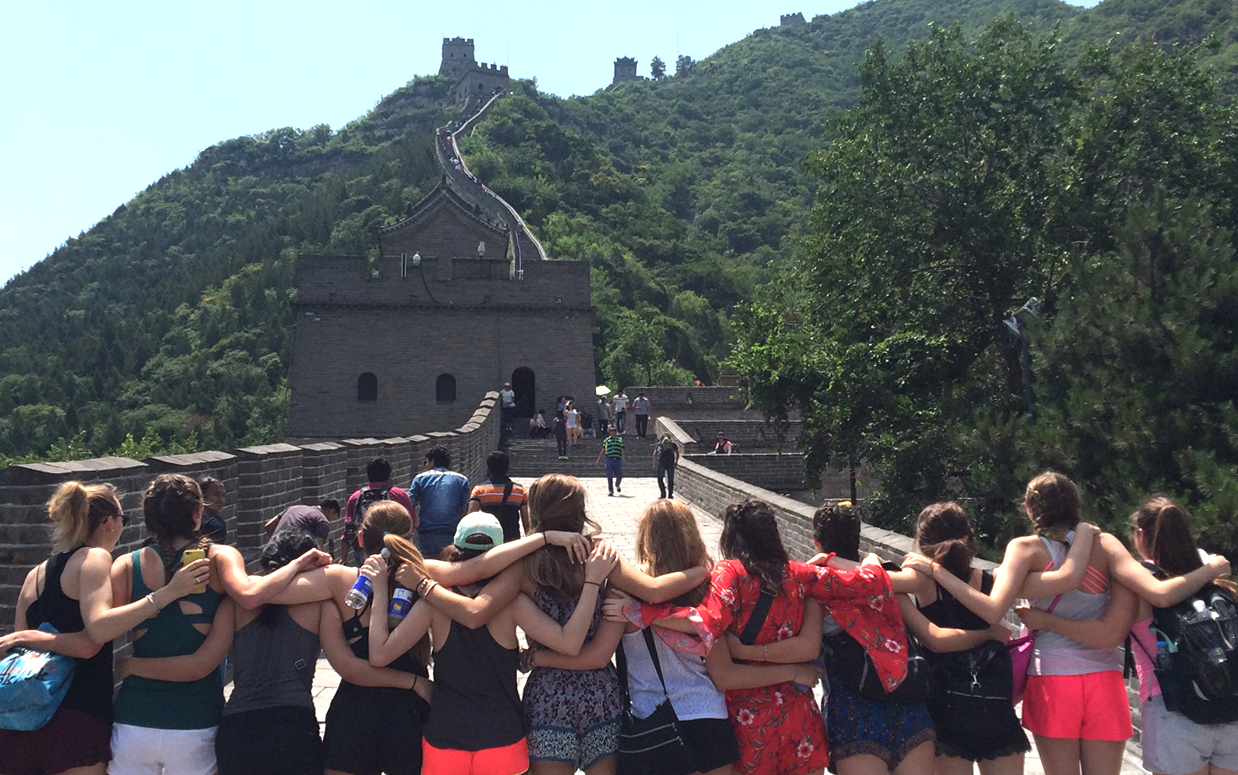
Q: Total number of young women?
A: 12